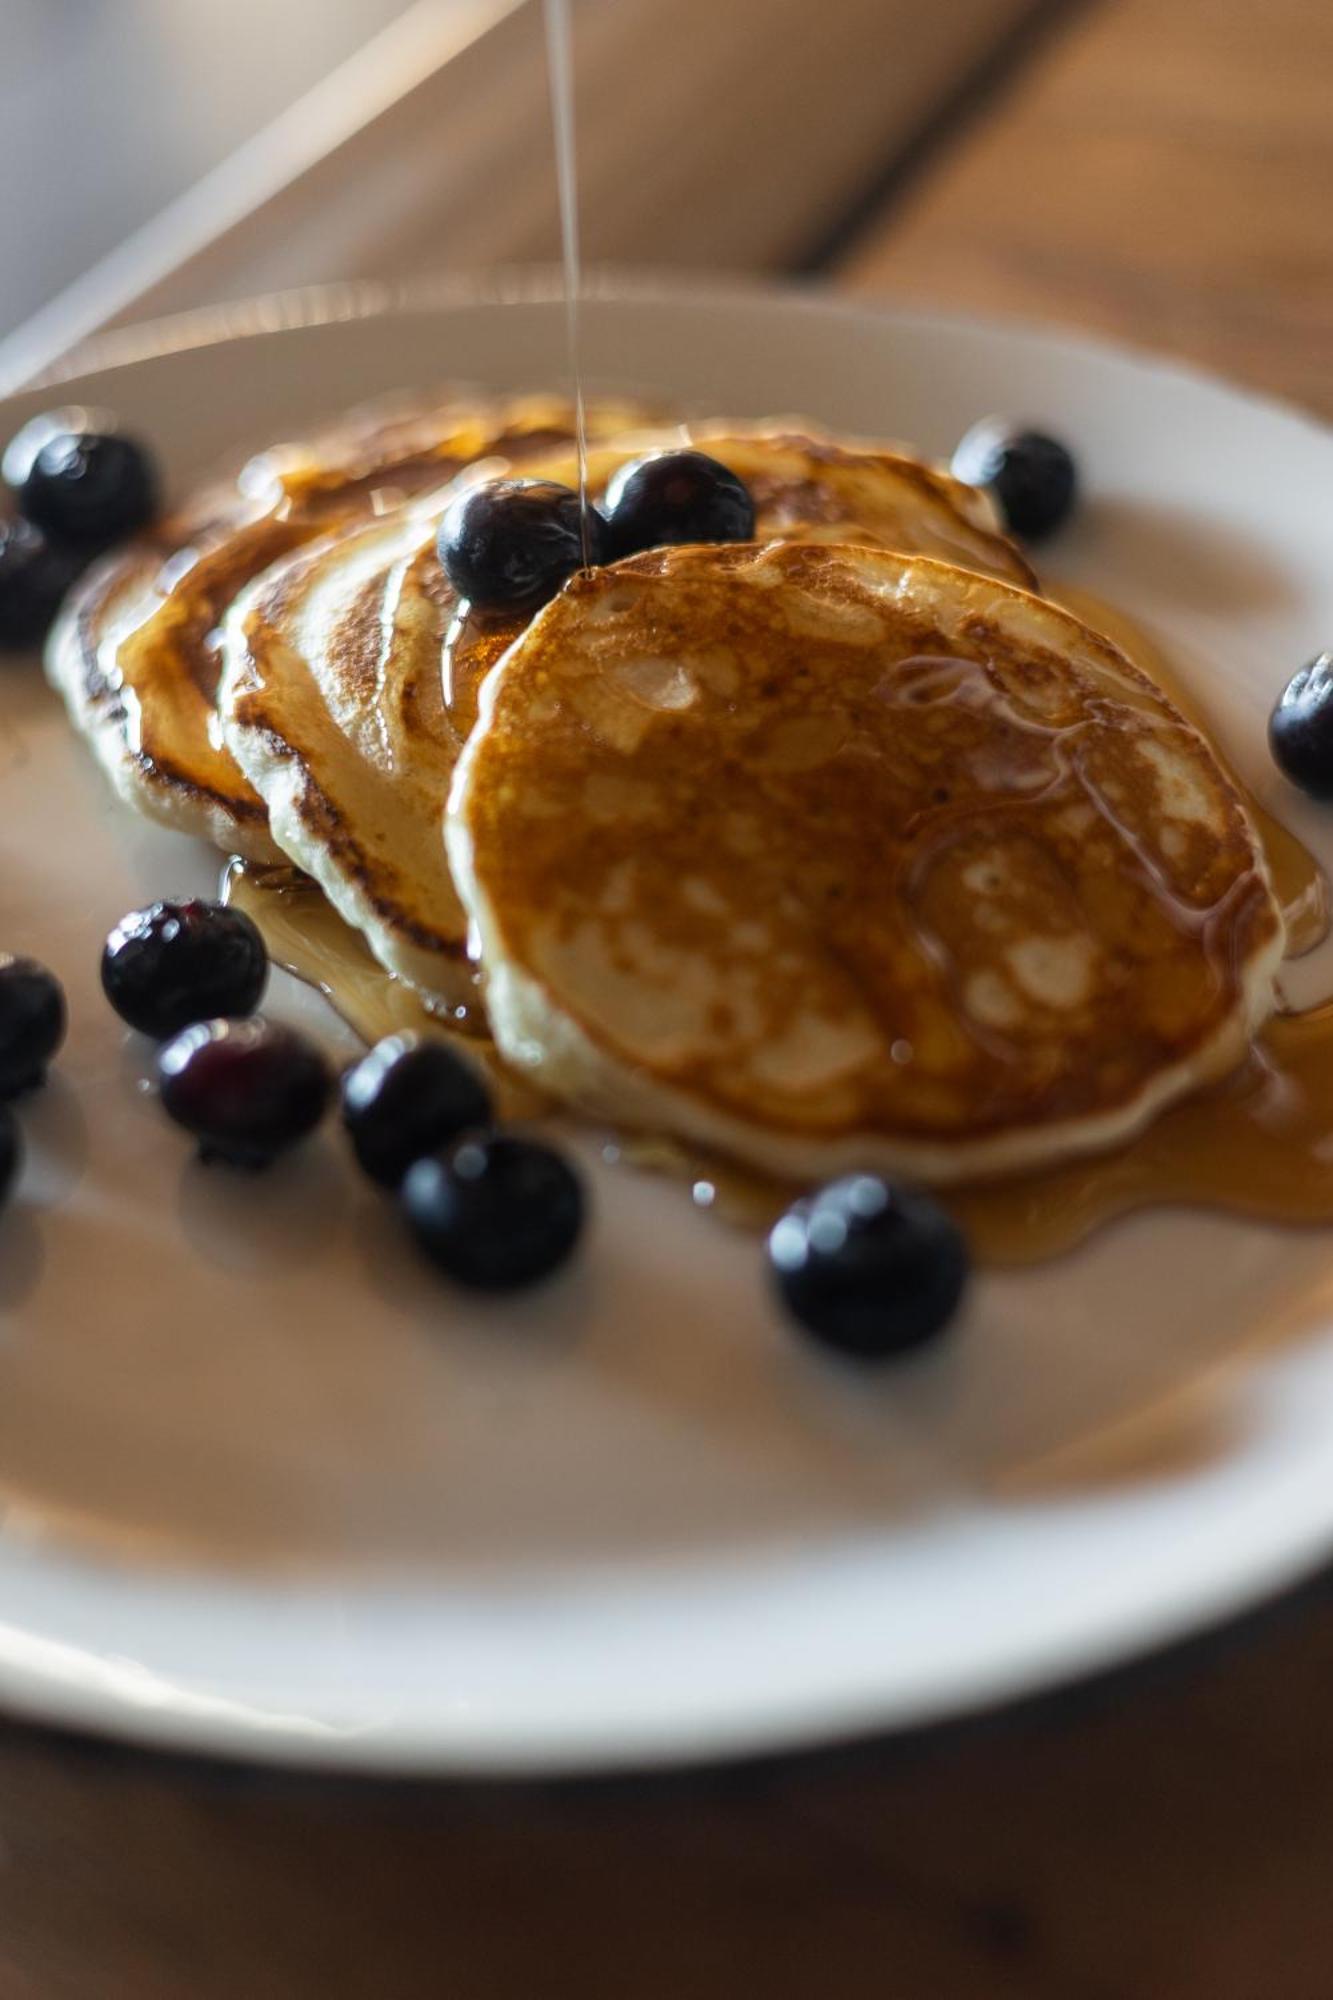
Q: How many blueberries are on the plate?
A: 13